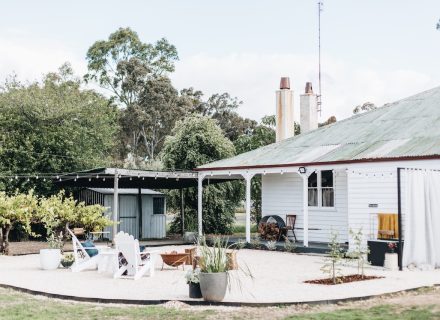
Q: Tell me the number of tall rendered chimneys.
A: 2